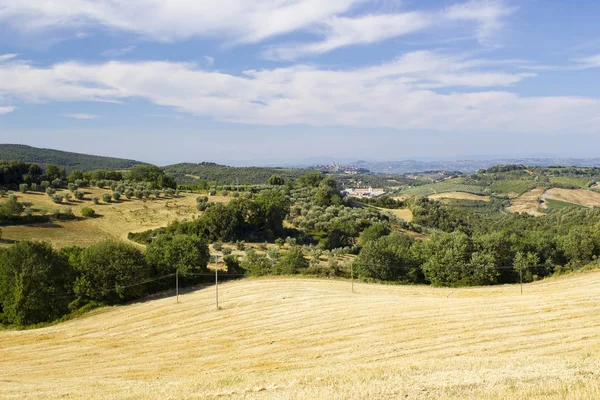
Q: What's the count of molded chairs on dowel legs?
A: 0